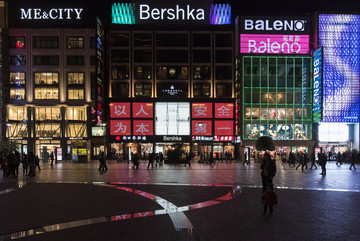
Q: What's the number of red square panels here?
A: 8